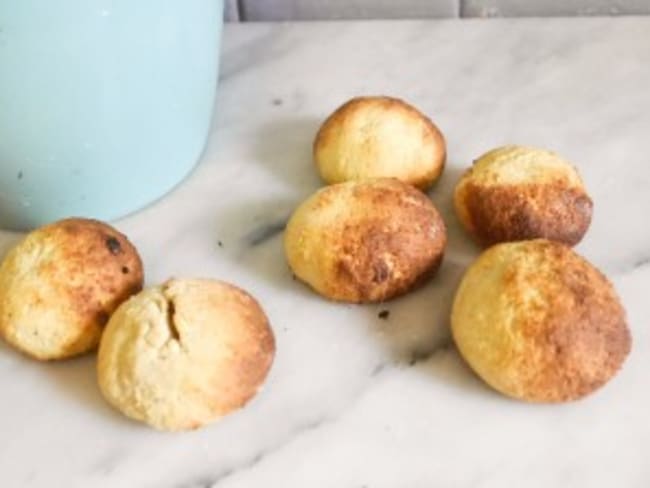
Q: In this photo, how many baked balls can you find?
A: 6